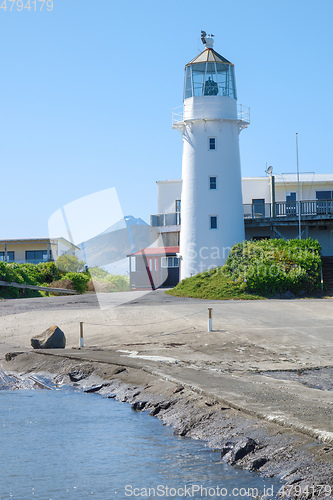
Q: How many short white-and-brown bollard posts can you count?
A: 2